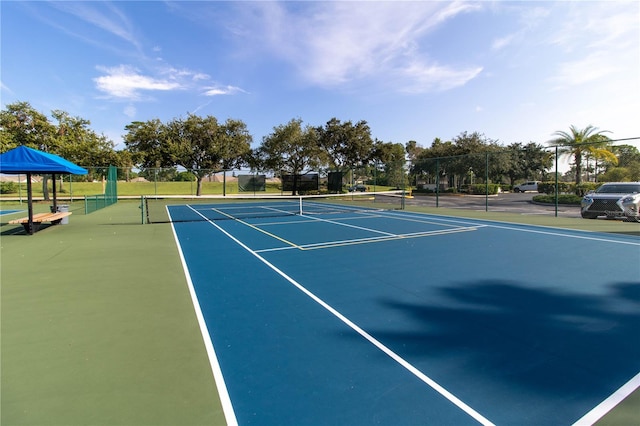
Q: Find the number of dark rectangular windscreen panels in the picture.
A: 3